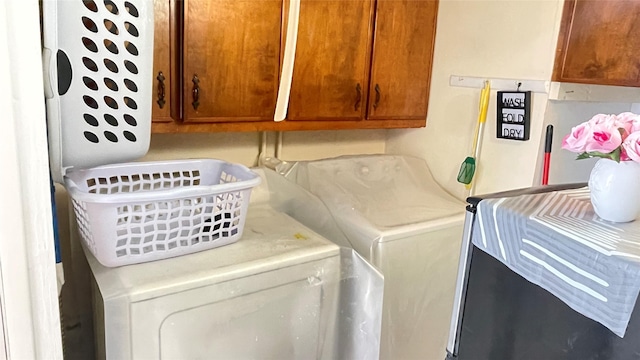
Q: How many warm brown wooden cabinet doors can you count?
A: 5